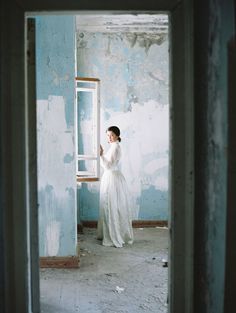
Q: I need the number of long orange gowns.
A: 0